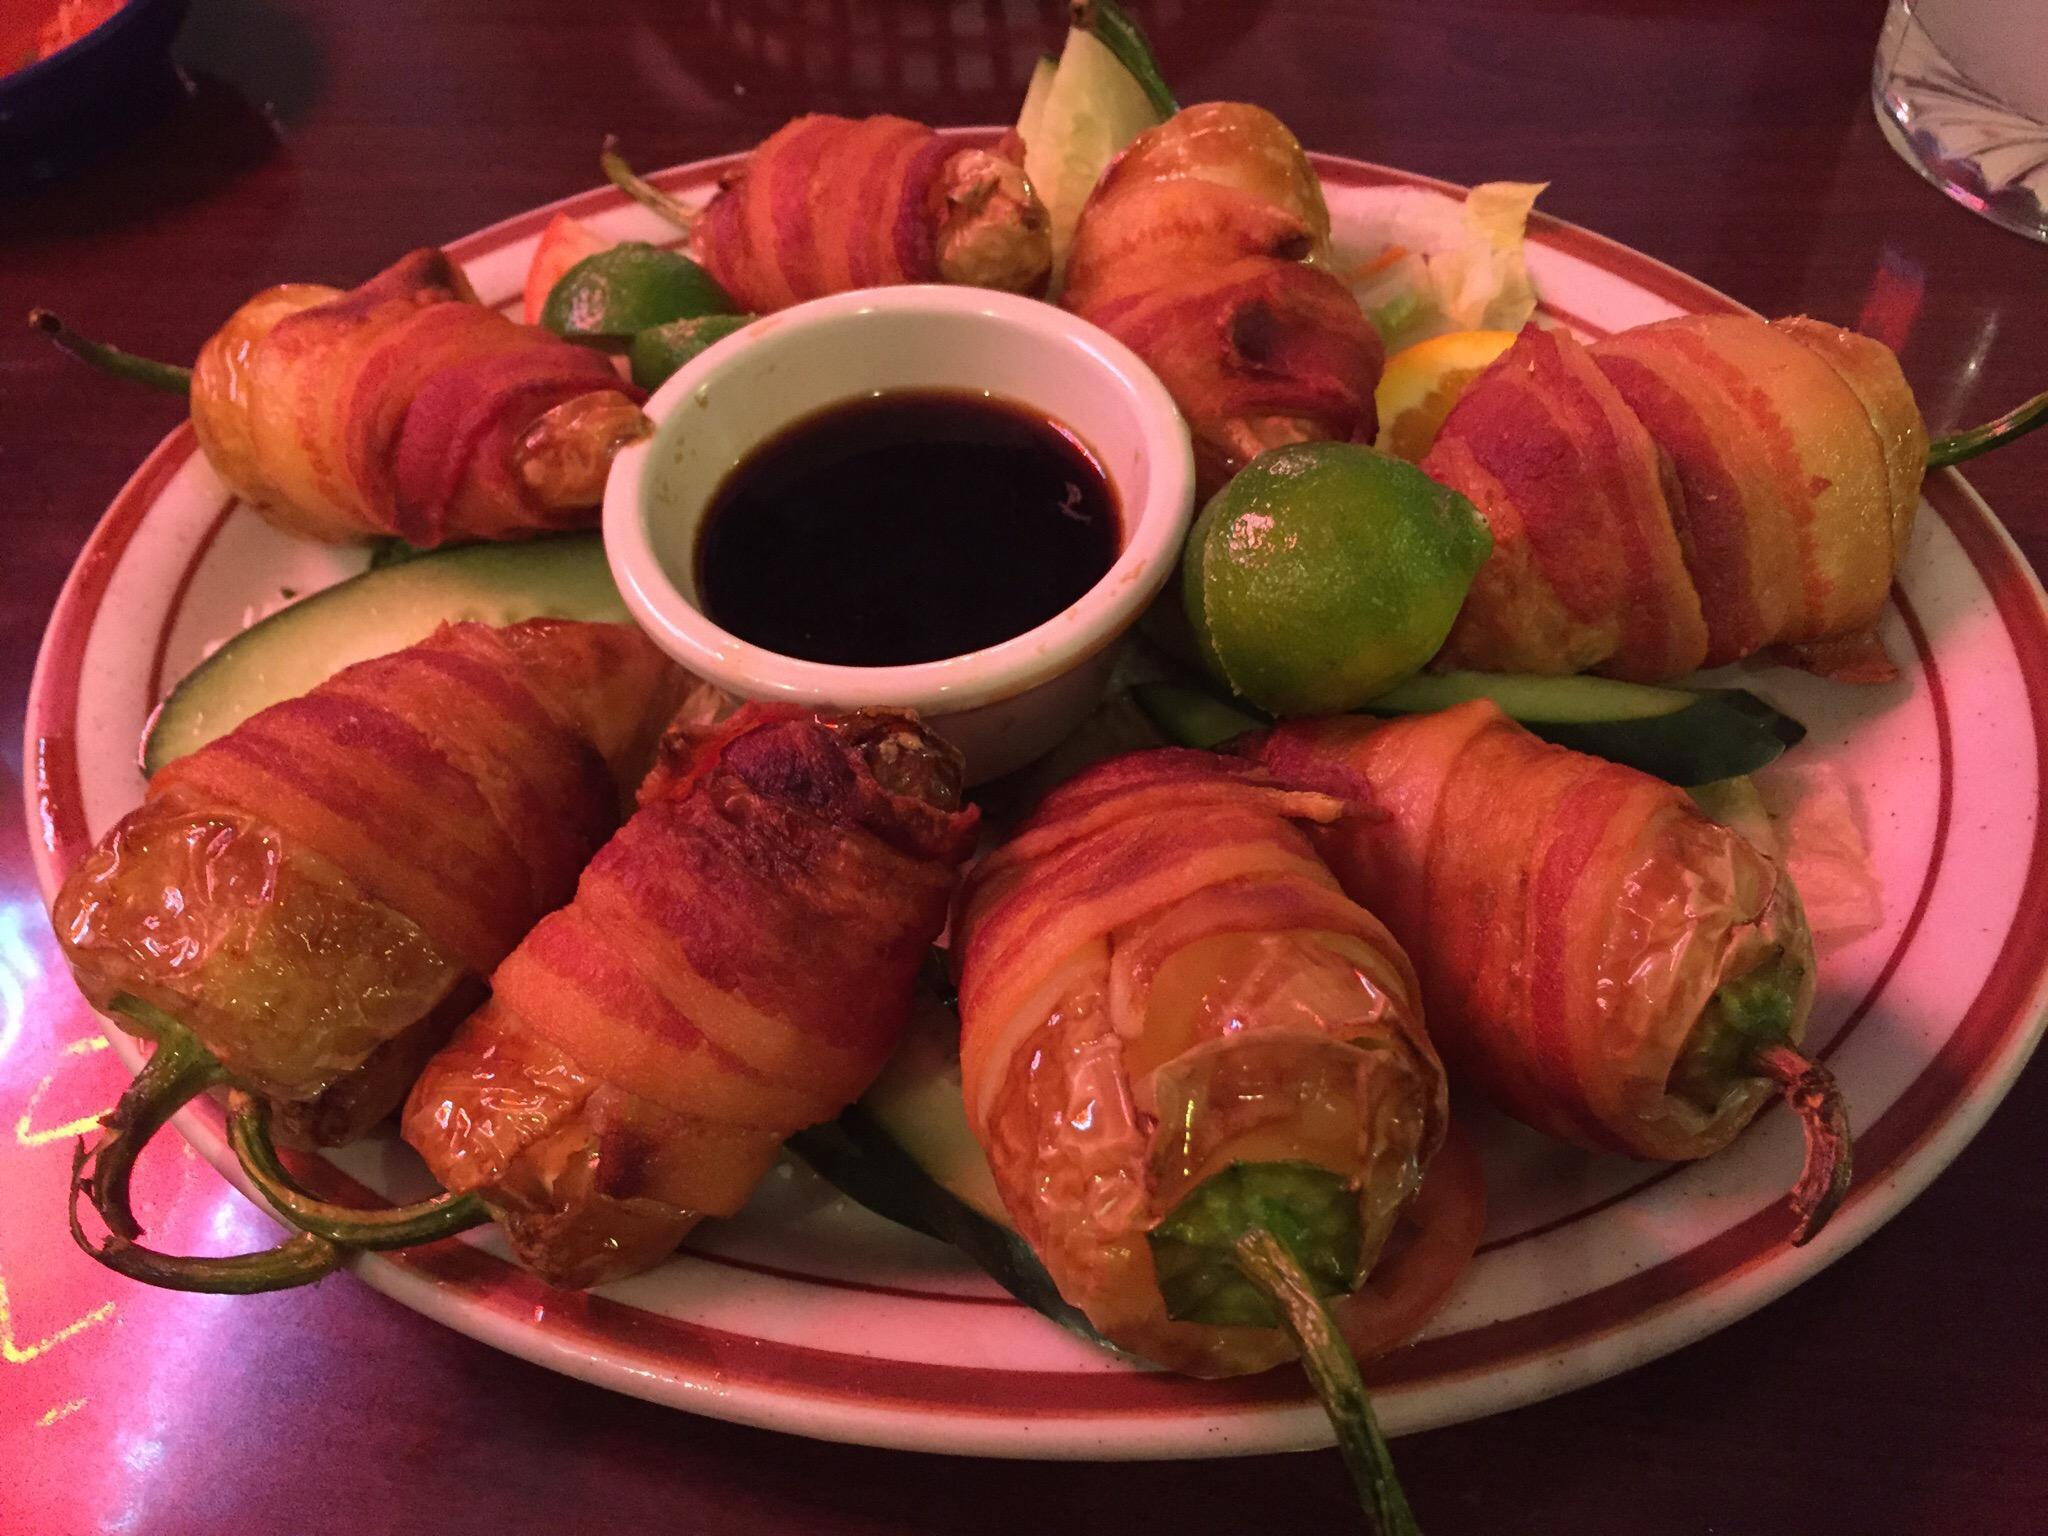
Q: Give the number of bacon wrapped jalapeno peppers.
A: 8